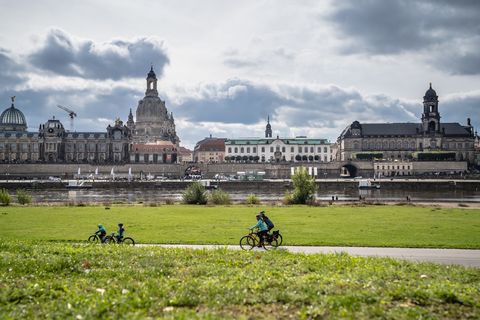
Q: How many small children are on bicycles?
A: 2